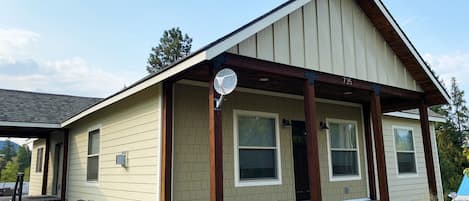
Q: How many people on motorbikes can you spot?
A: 0